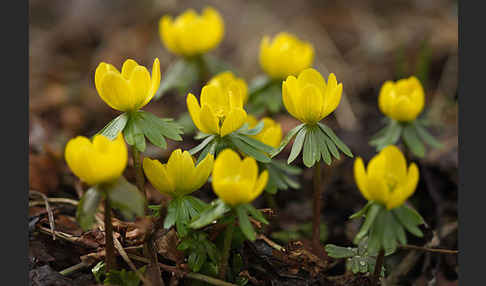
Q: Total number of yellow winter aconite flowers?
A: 12